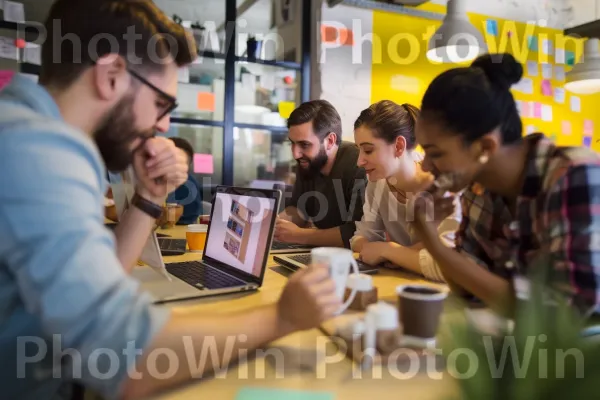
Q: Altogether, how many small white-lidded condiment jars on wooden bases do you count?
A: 2